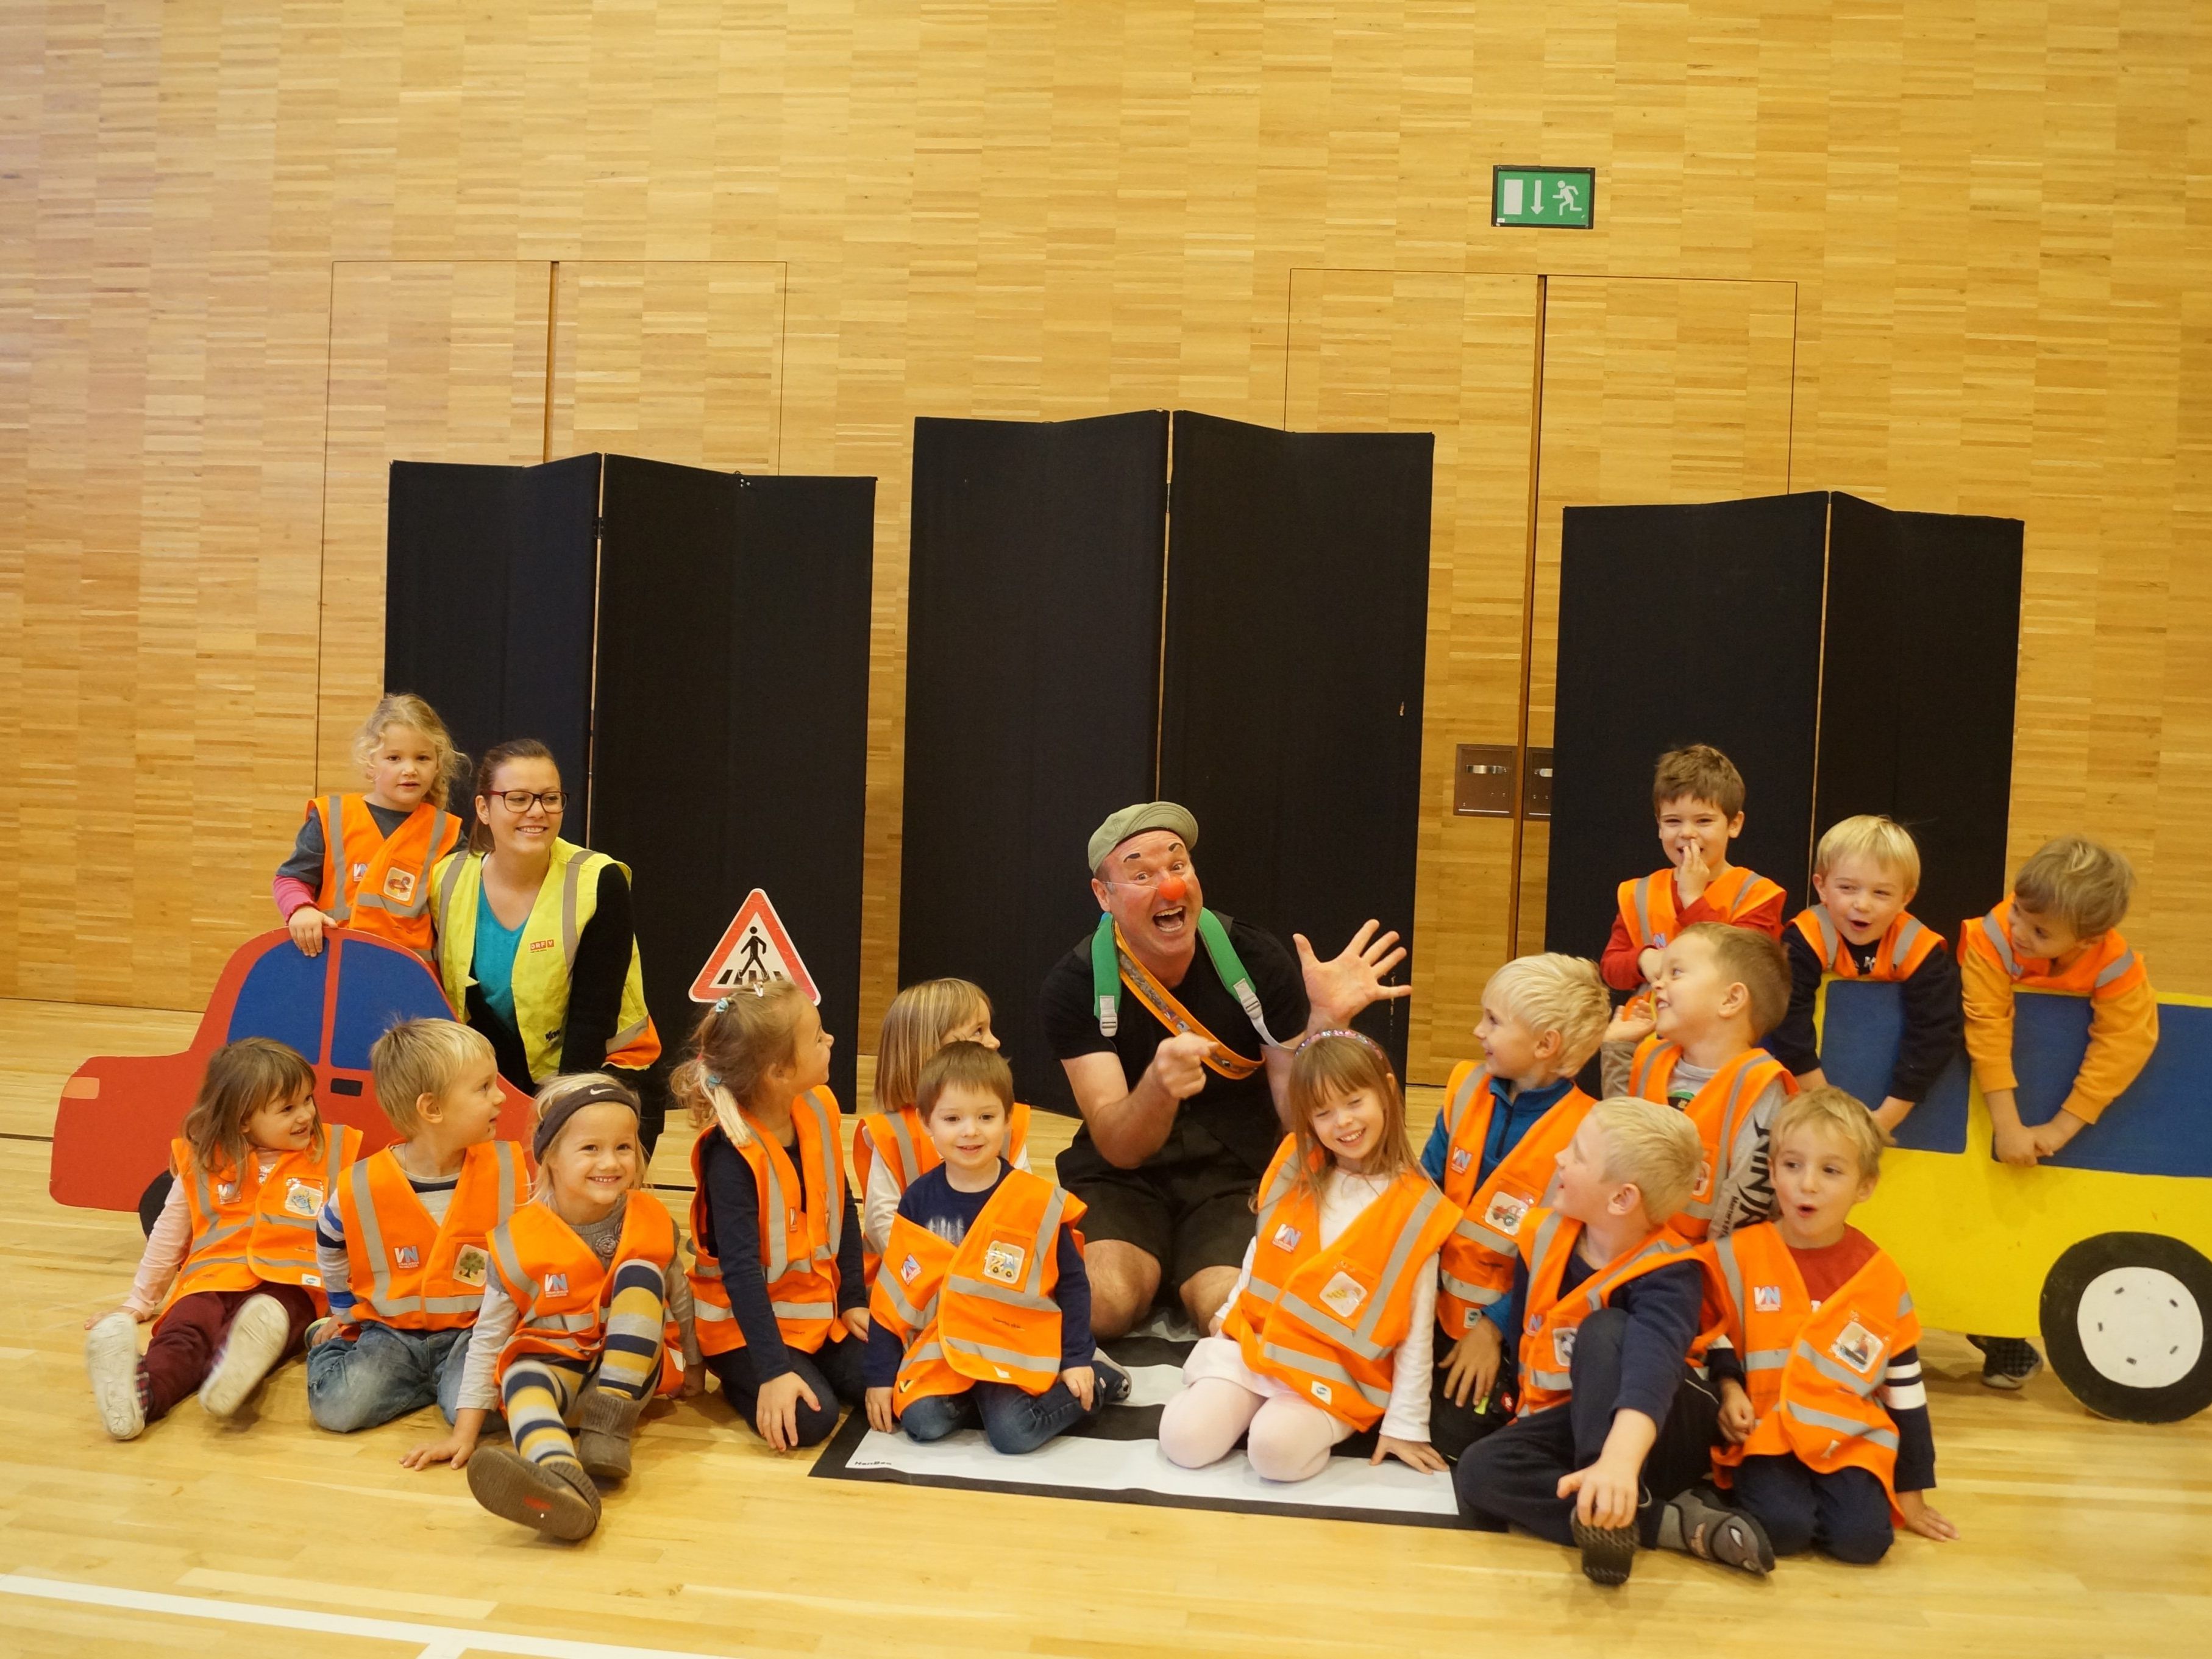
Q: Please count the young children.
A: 15